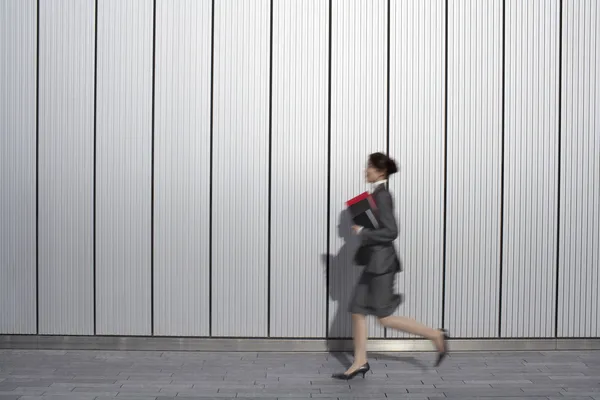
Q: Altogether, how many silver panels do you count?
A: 11